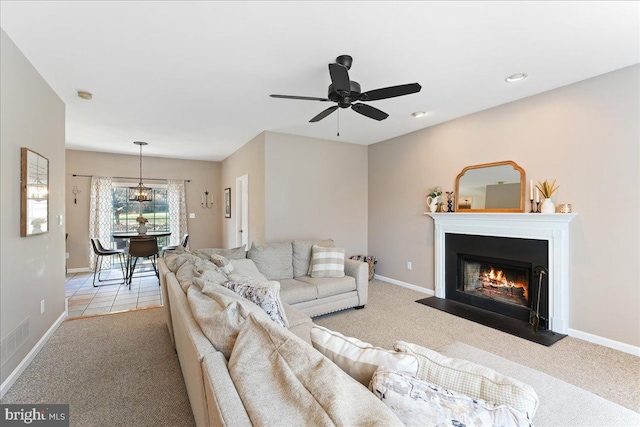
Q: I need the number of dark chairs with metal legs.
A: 3